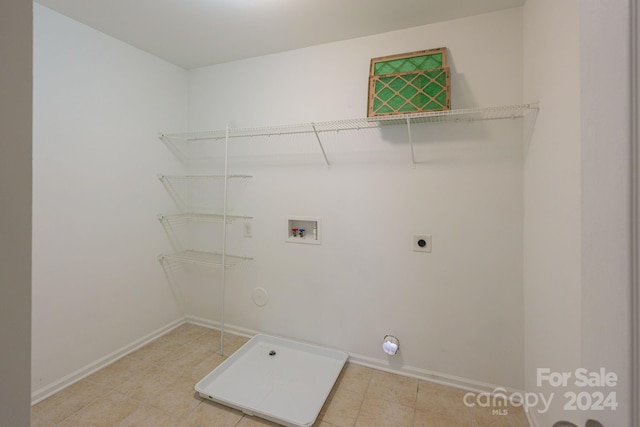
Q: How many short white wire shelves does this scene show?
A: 3